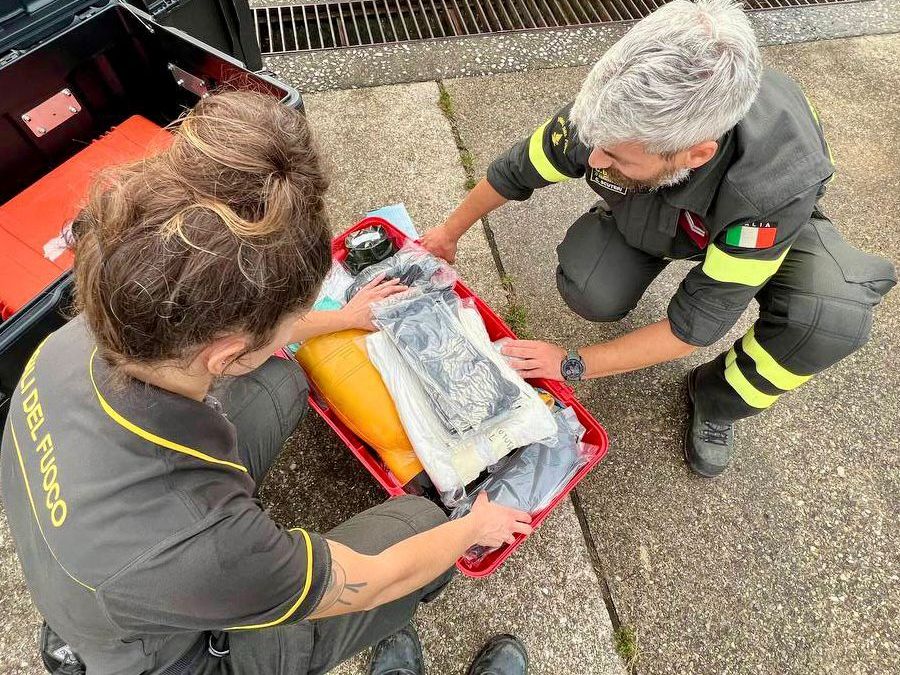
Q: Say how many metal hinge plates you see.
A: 2